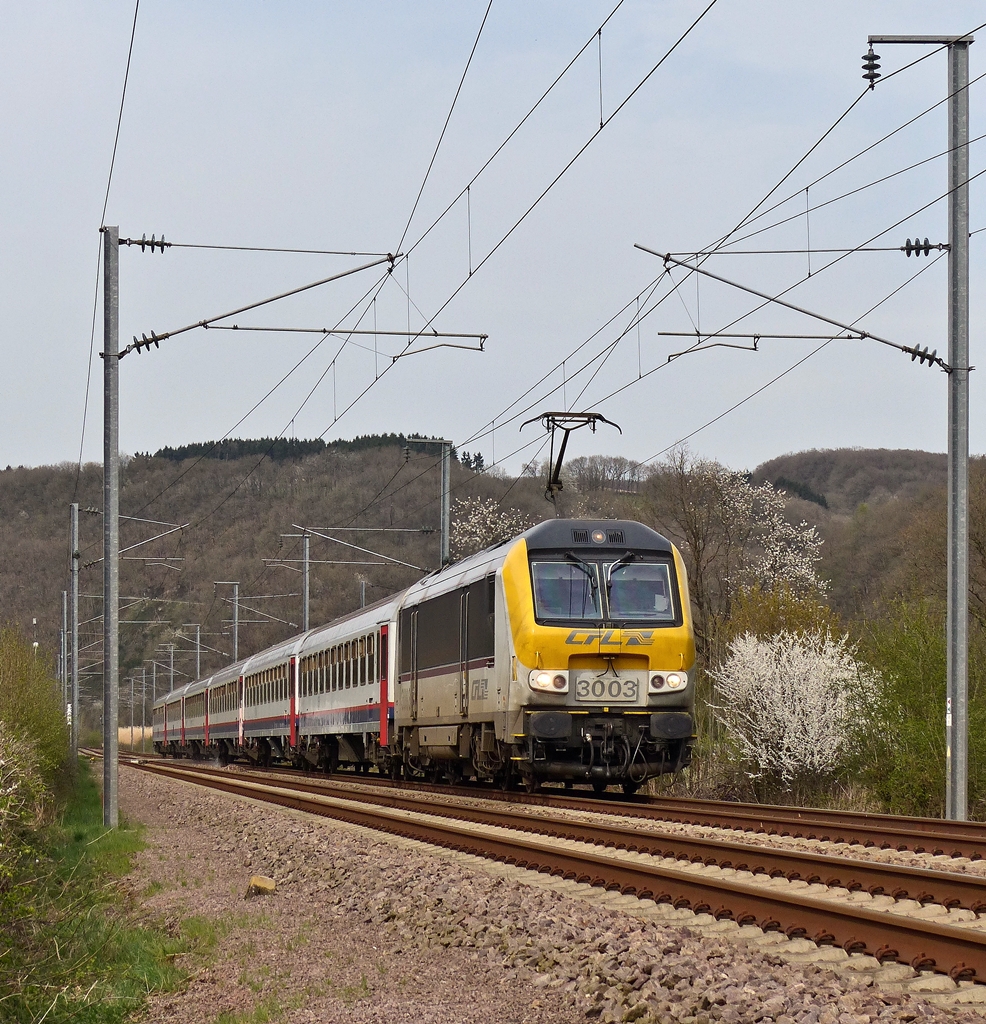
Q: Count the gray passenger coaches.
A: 6